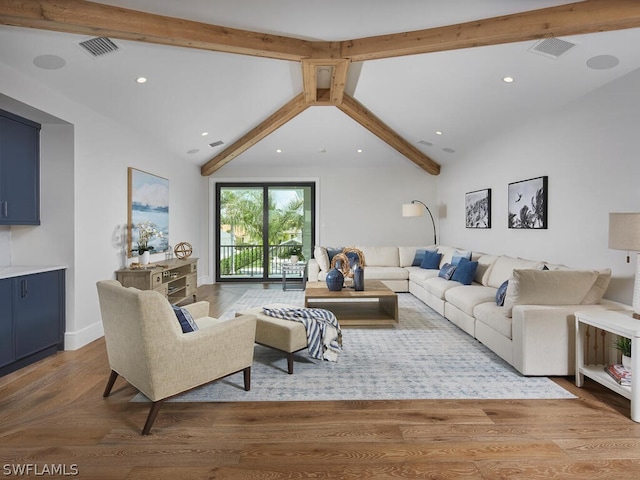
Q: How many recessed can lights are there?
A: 6